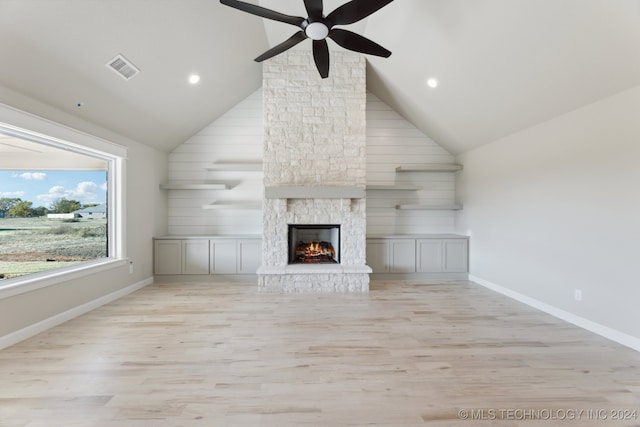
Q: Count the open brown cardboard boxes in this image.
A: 0